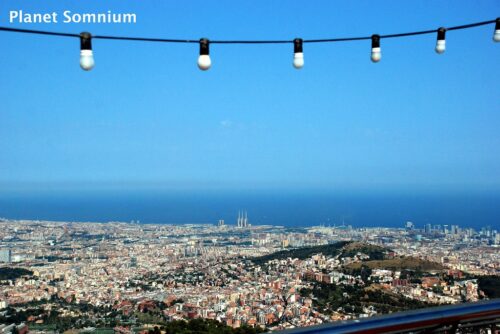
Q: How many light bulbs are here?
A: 6